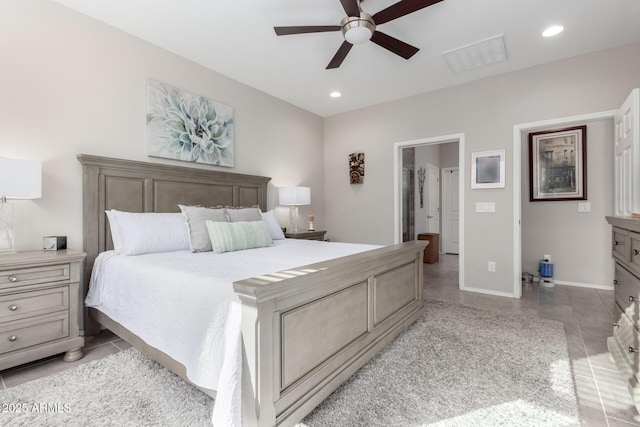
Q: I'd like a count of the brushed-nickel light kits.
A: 1